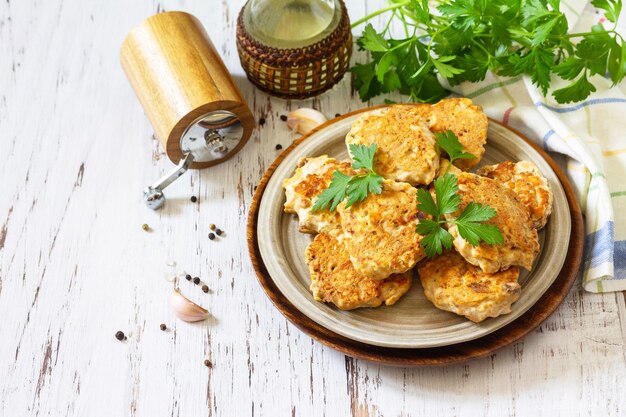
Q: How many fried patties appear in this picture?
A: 8